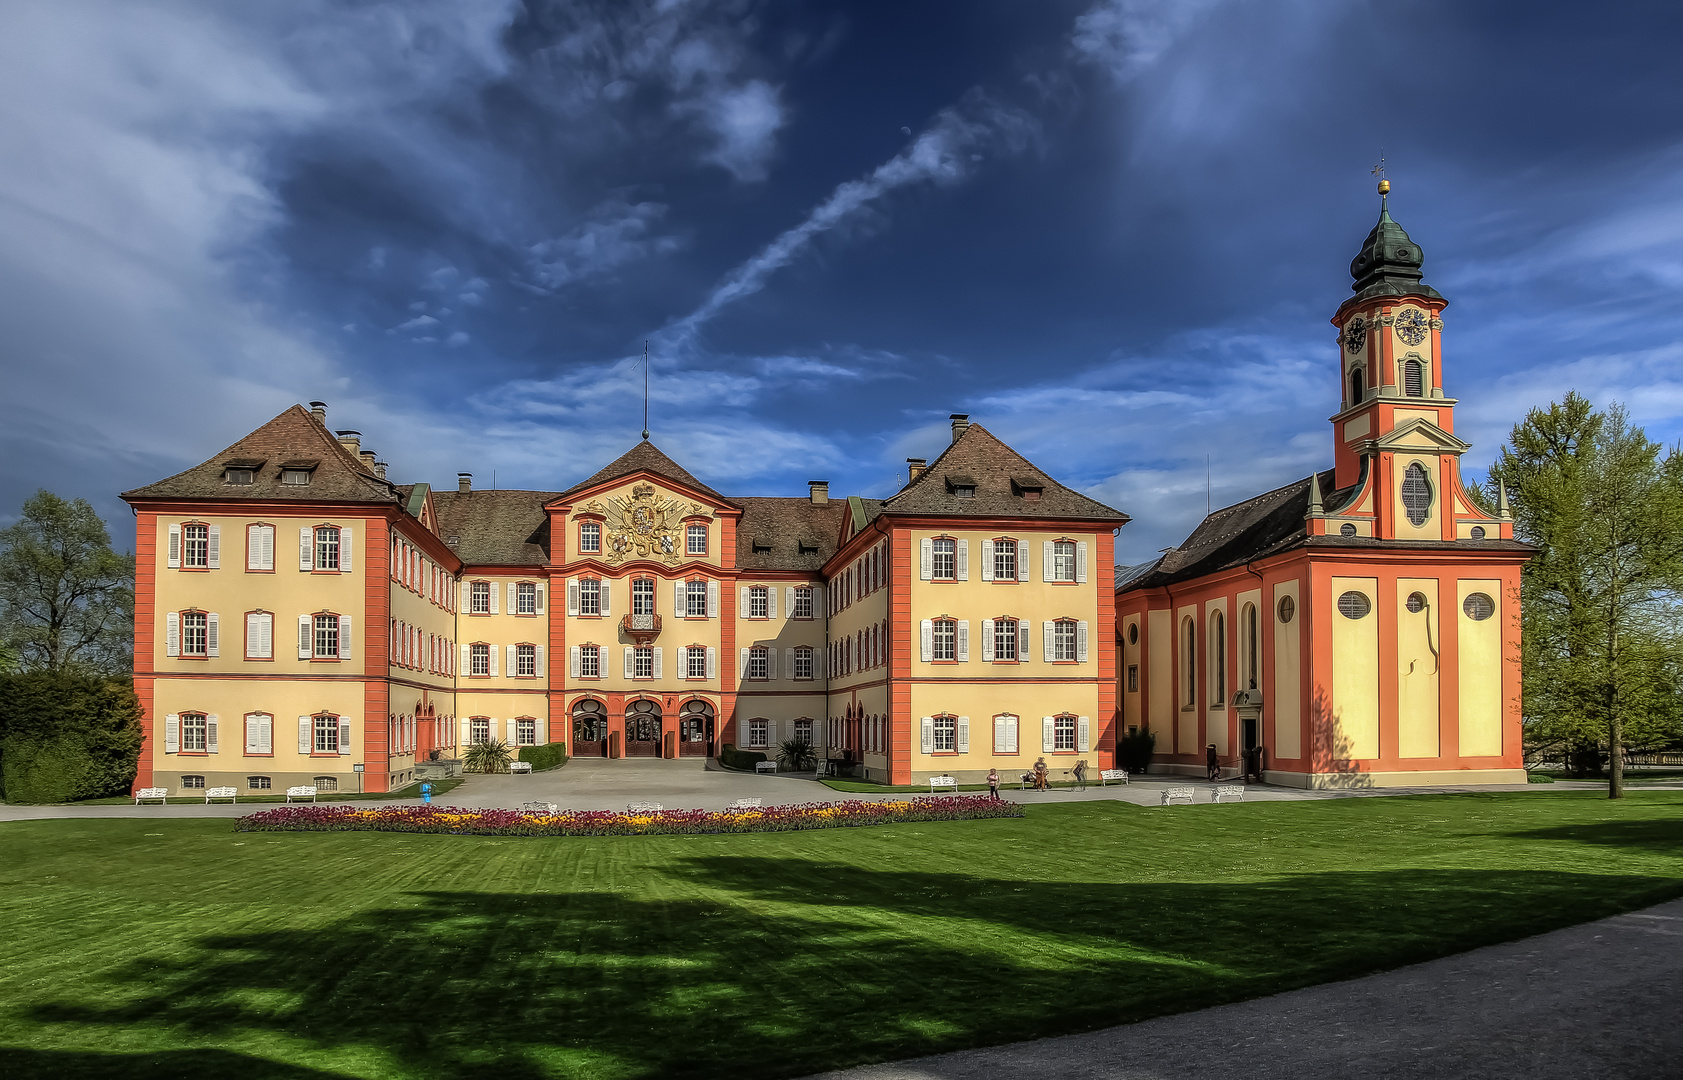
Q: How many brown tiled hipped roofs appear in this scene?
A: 3